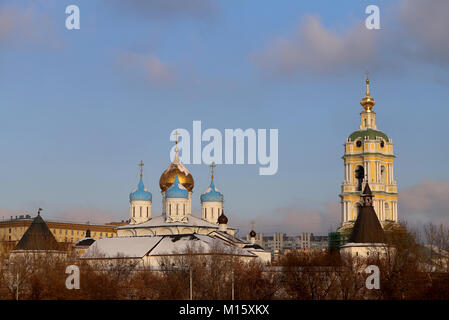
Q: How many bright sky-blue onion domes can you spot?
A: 3